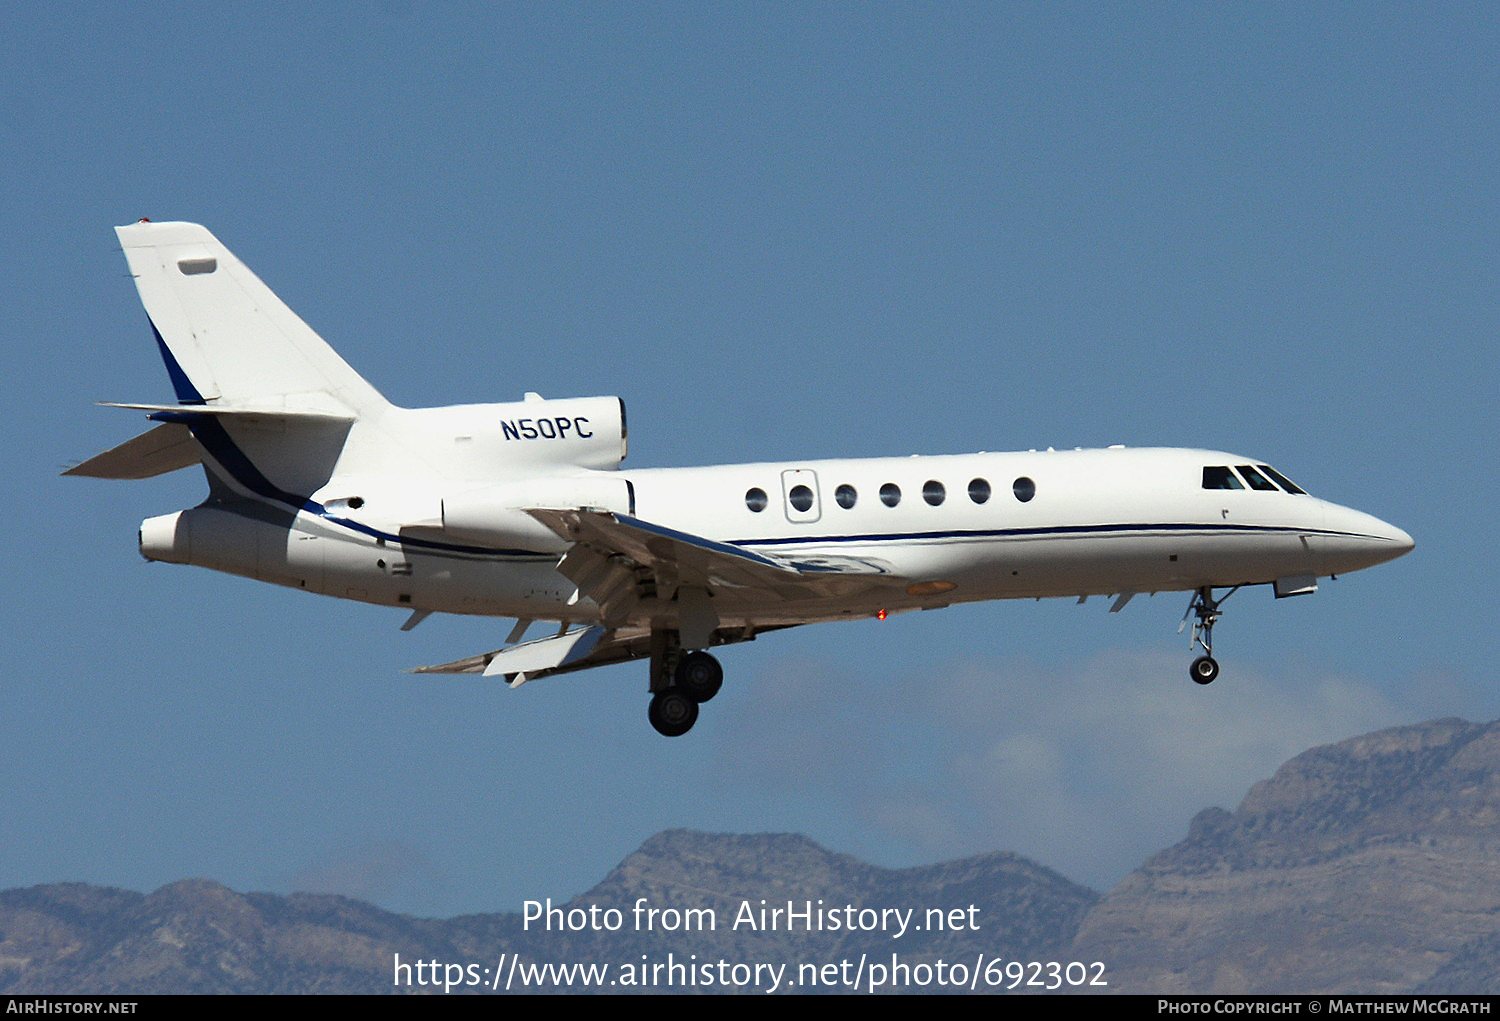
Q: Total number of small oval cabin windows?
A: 7